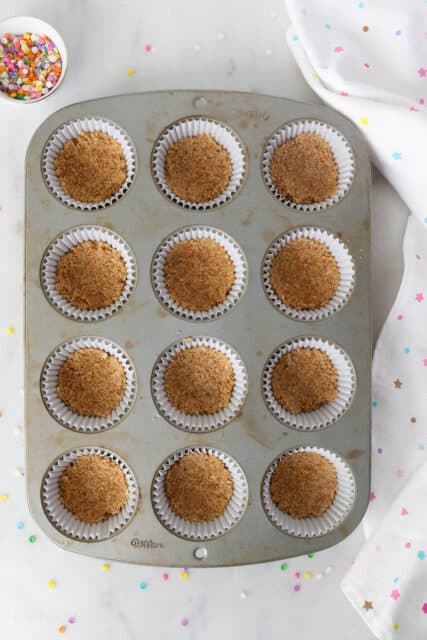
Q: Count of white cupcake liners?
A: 12